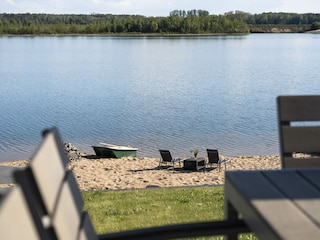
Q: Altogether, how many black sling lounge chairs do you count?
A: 2